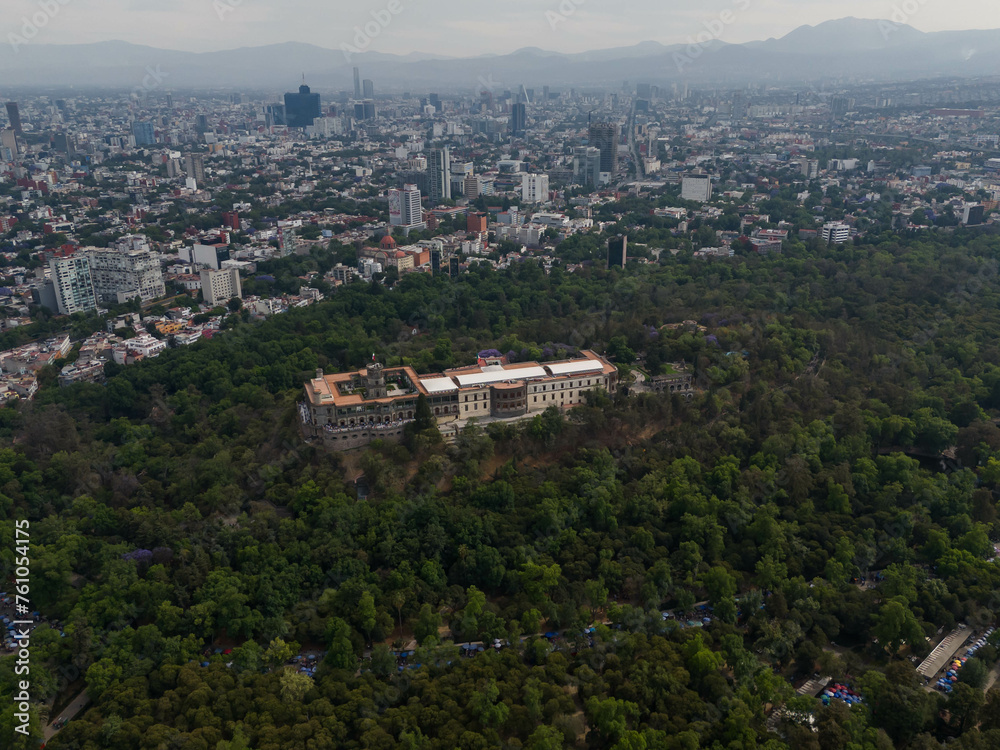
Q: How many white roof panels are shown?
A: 3